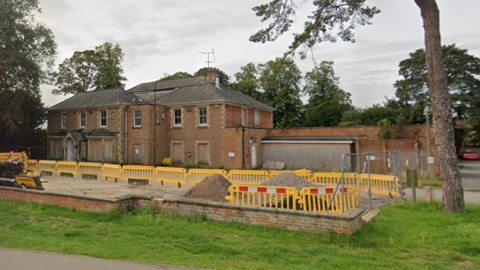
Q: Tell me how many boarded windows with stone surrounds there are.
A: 2